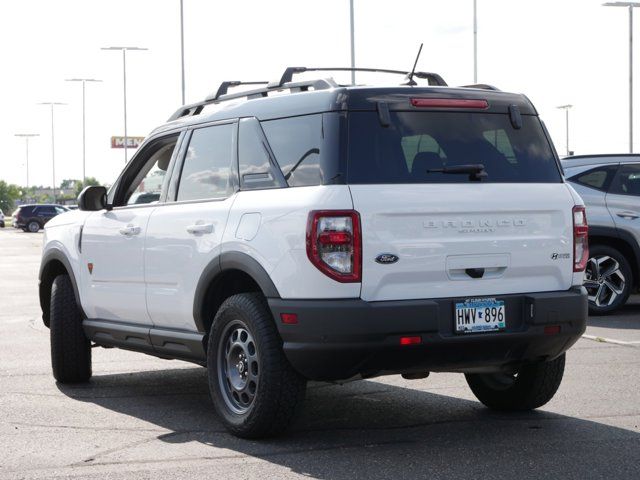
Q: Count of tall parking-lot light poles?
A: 9